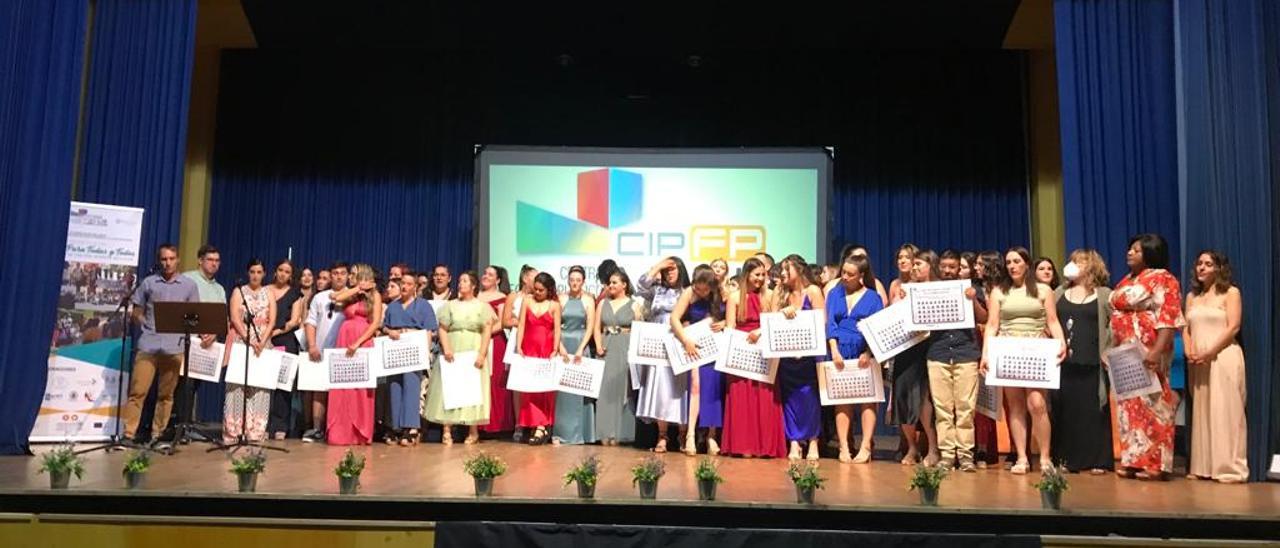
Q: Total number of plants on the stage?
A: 11